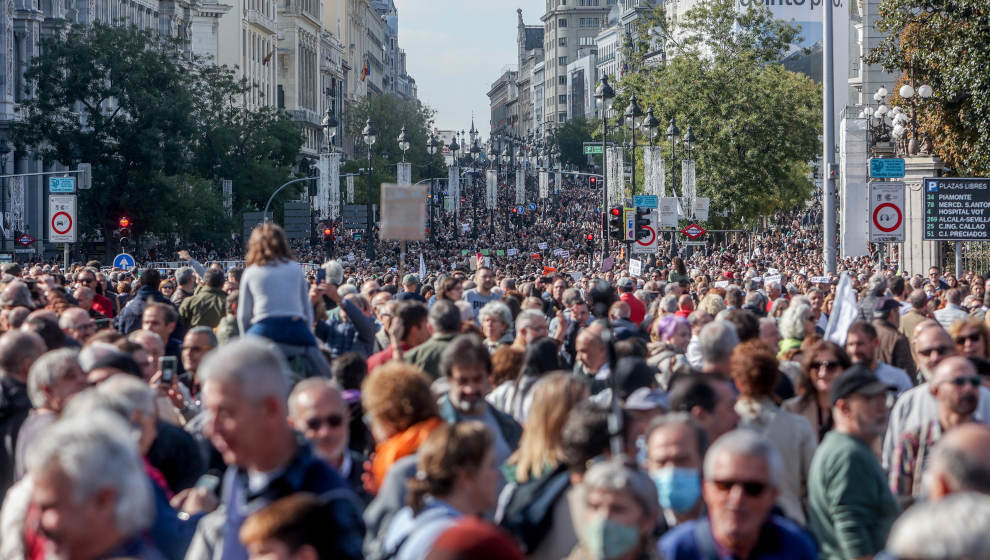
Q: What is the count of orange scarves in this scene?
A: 1